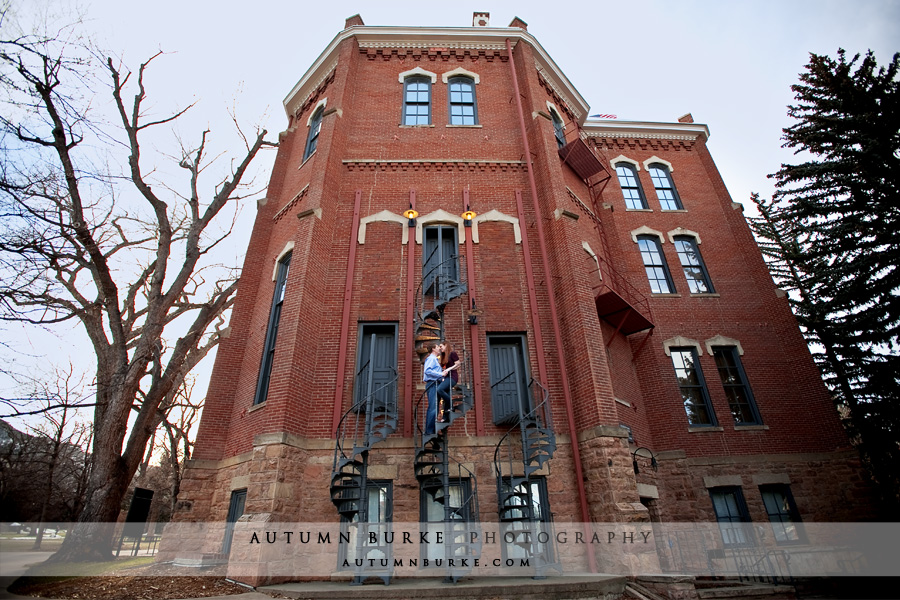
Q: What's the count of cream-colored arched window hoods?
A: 15